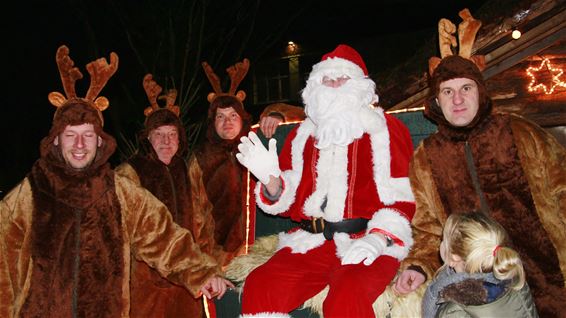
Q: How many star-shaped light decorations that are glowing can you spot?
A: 1